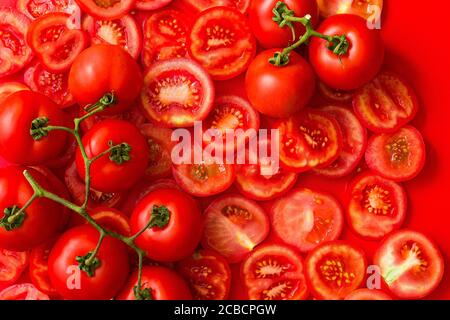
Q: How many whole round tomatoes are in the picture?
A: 10